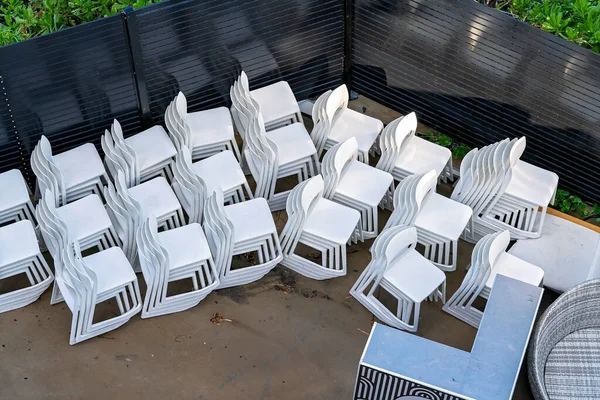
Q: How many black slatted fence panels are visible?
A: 3